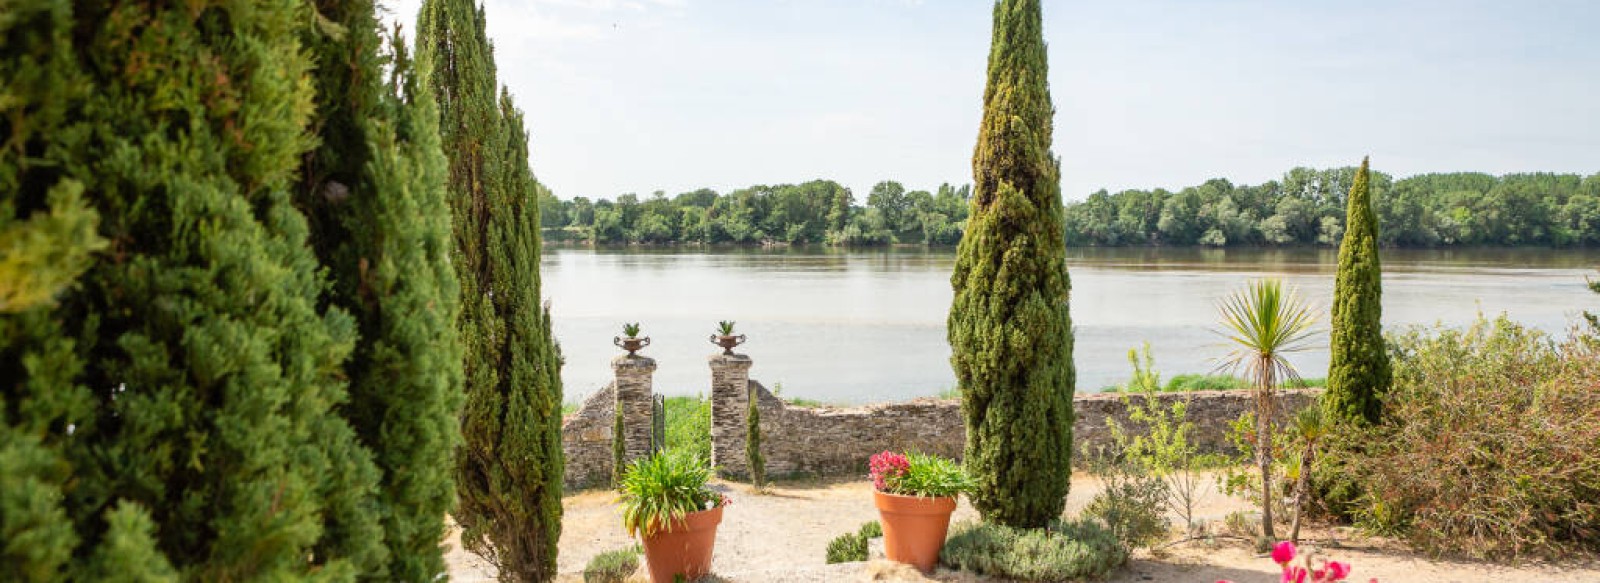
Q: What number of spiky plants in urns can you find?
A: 2